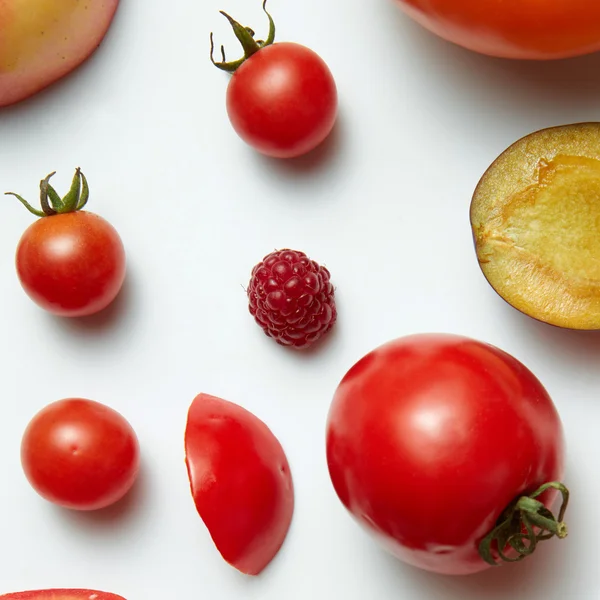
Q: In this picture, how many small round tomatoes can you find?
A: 3